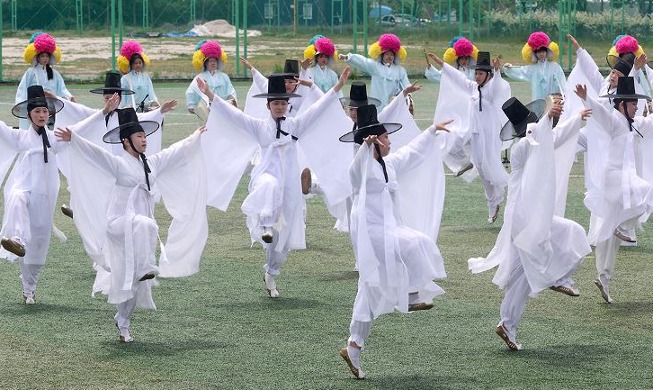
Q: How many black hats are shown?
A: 11